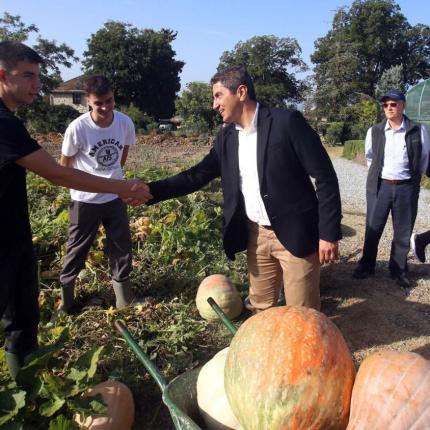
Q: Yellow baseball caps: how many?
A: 0